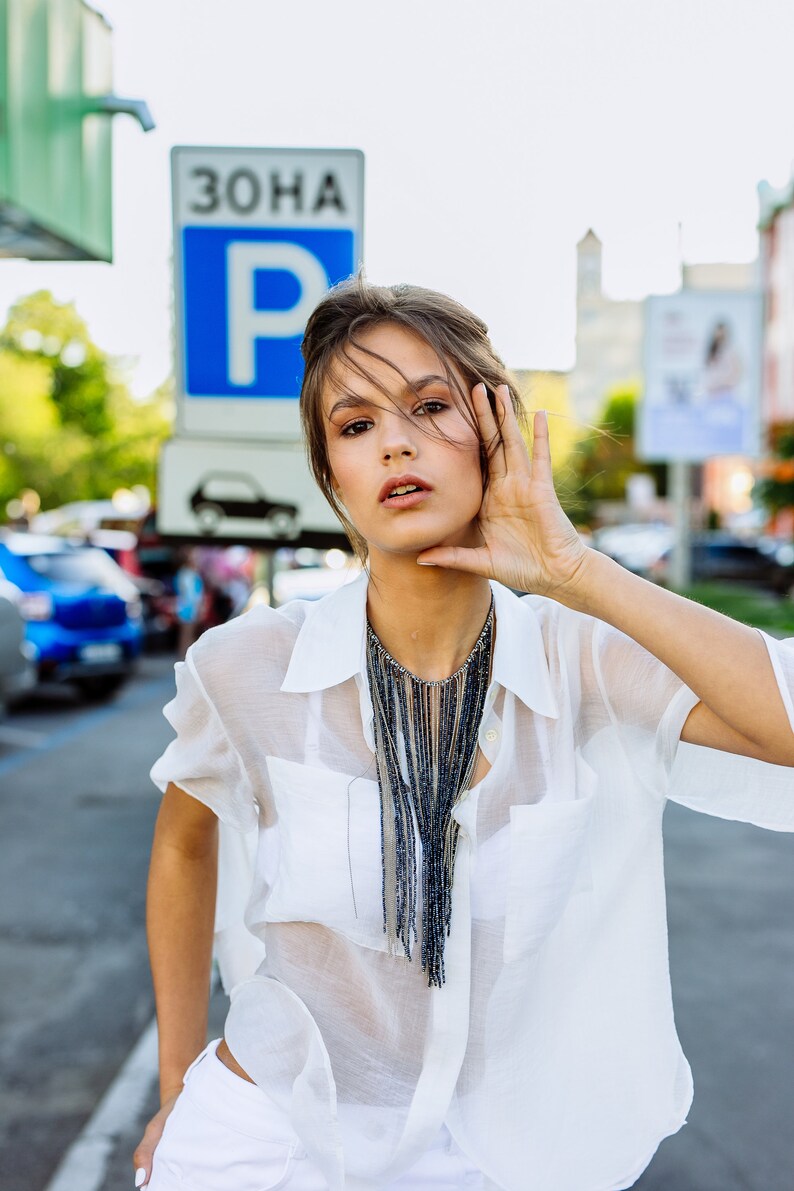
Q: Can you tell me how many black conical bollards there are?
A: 0